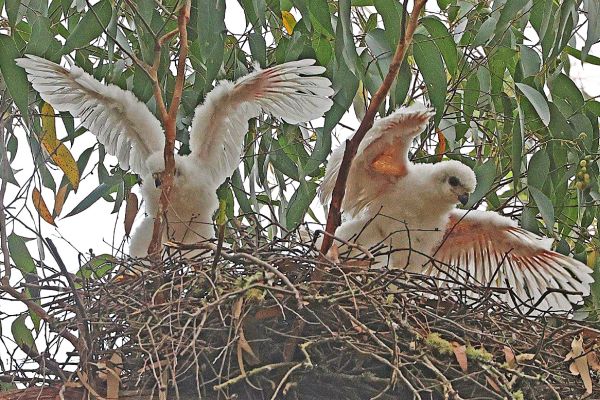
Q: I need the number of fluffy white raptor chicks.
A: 2